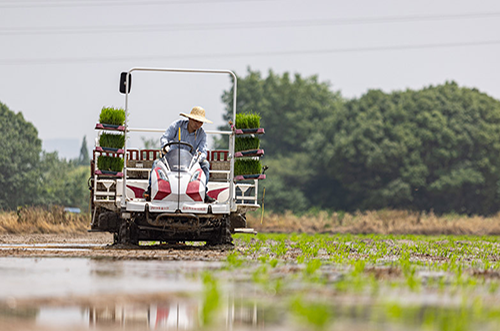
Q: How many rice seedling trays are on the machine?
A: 6